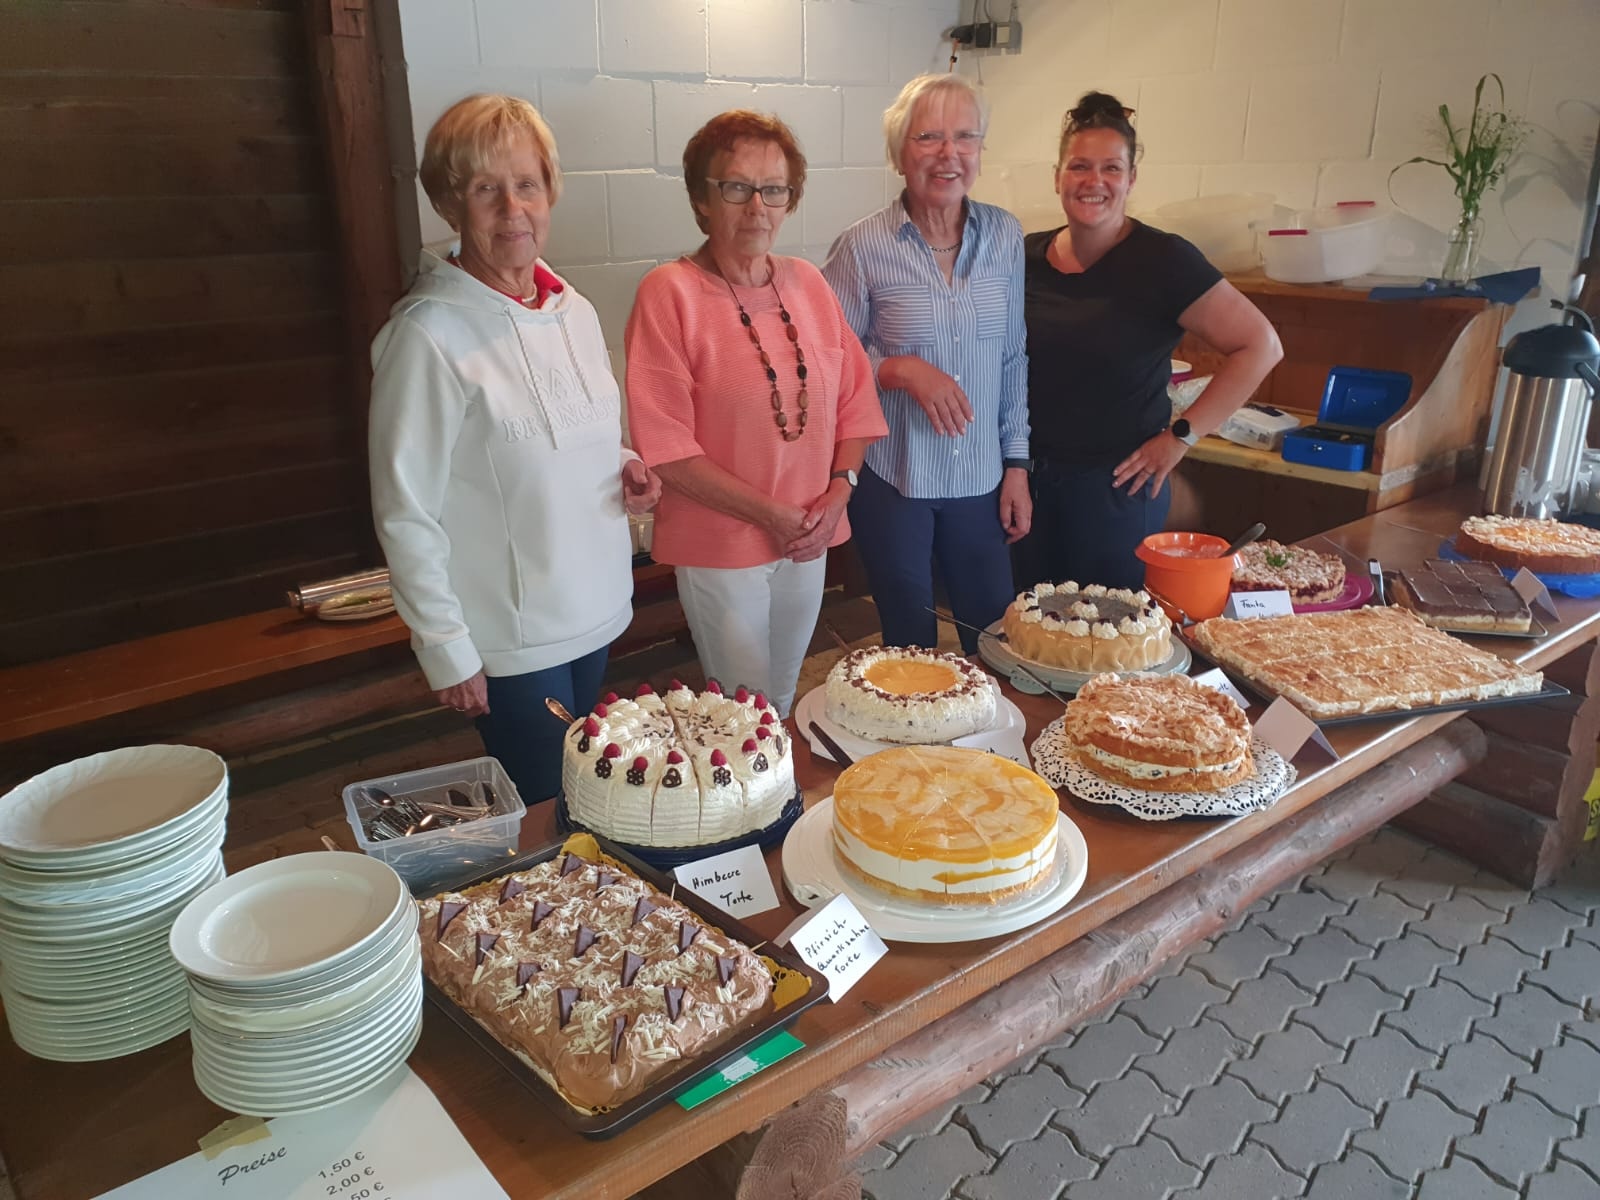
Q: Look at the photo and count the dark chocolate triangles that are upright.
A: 15